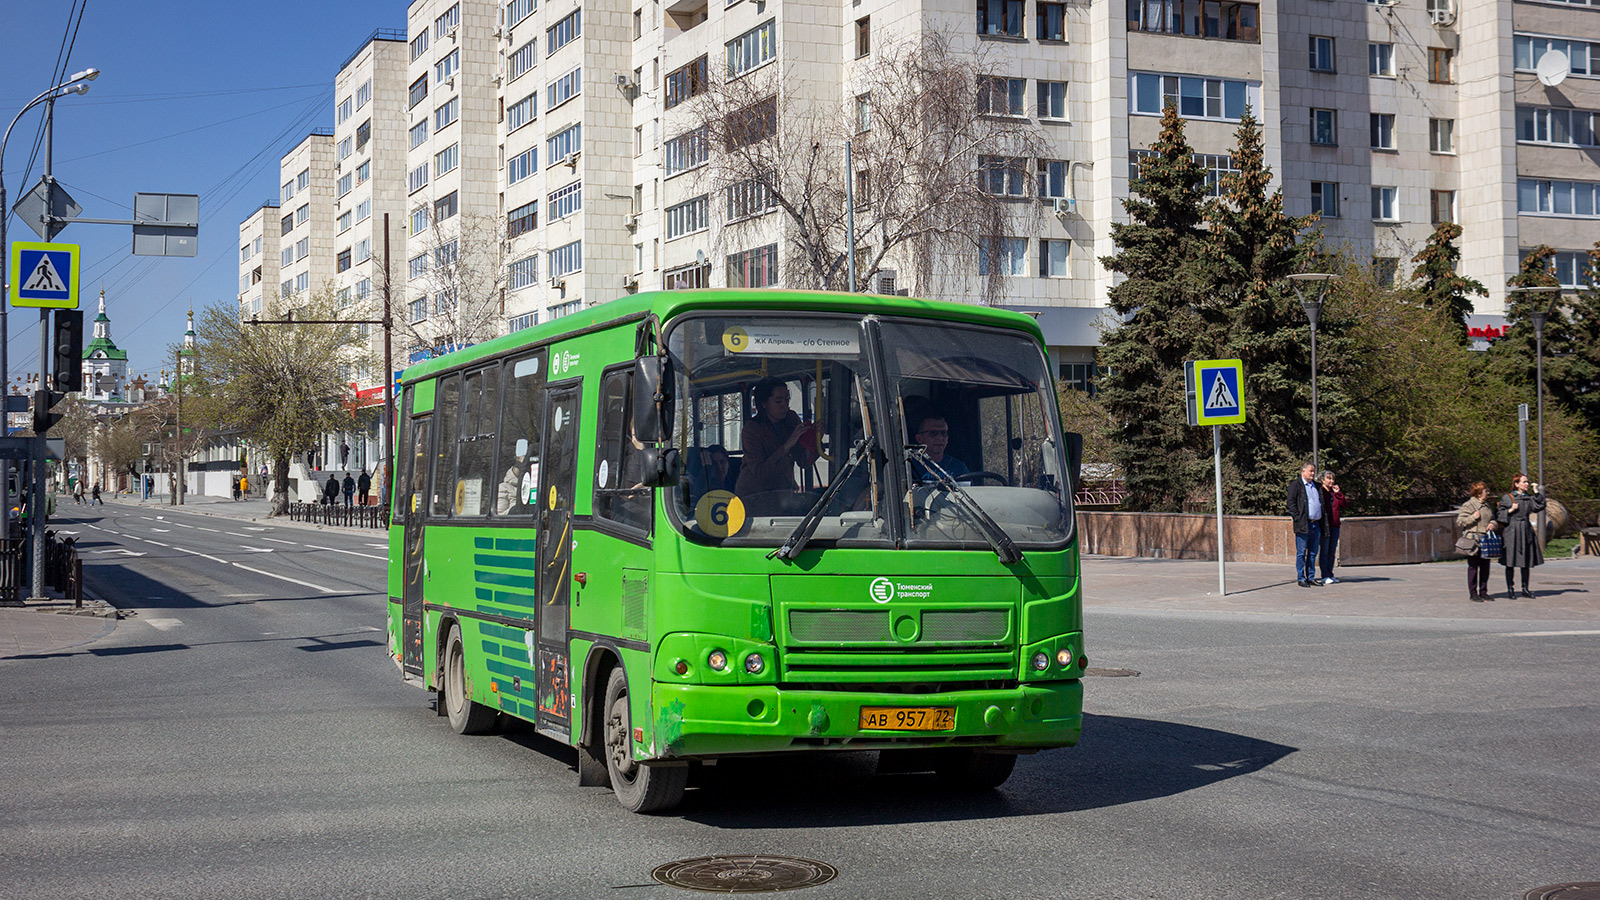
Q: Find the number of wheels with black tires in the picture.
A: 3